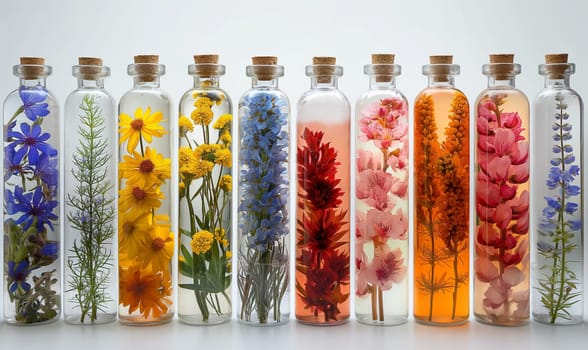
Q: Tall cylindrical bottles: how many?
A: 10